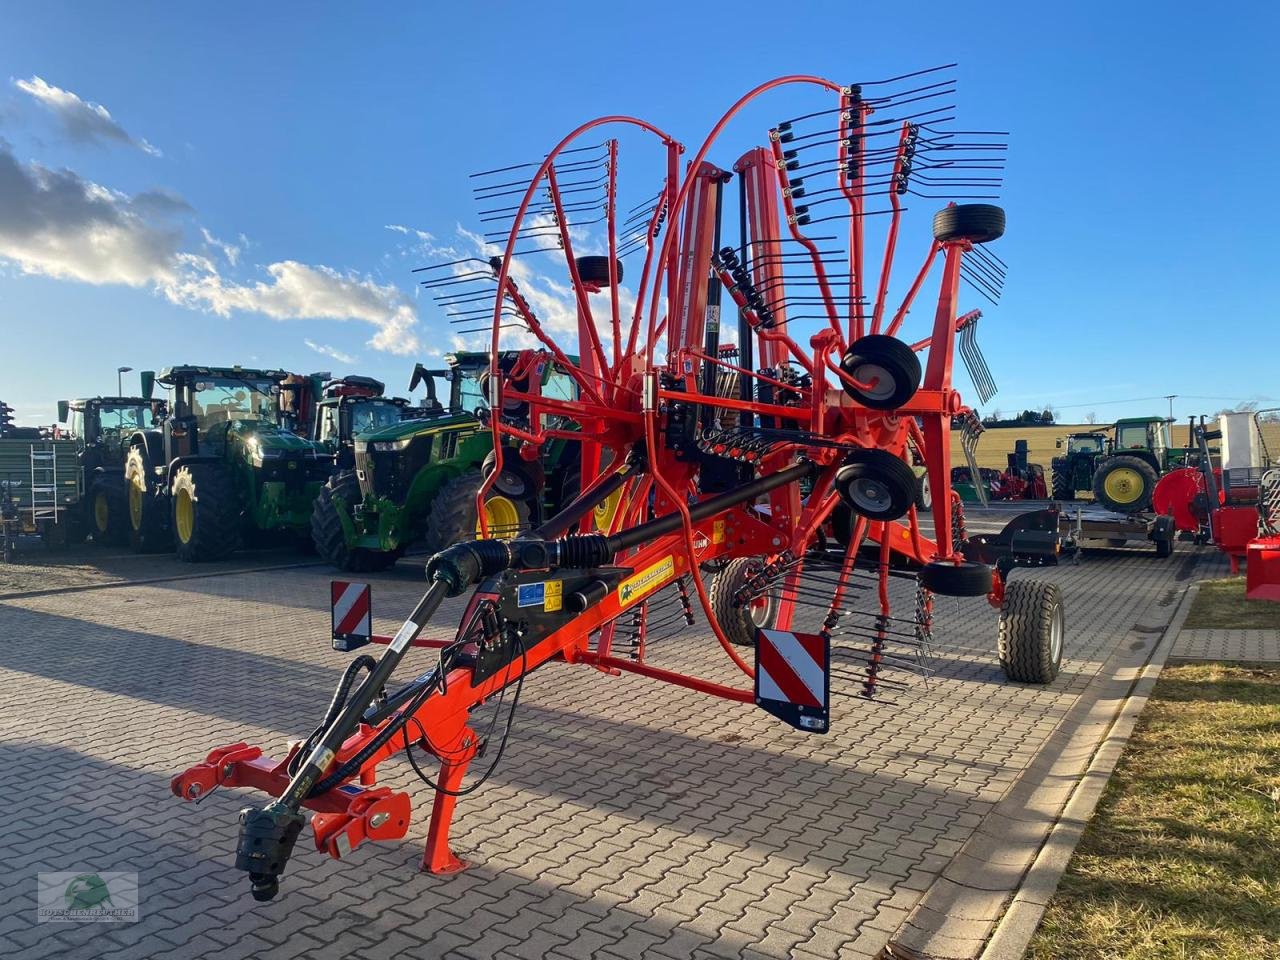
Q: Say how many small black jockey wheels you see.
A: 7